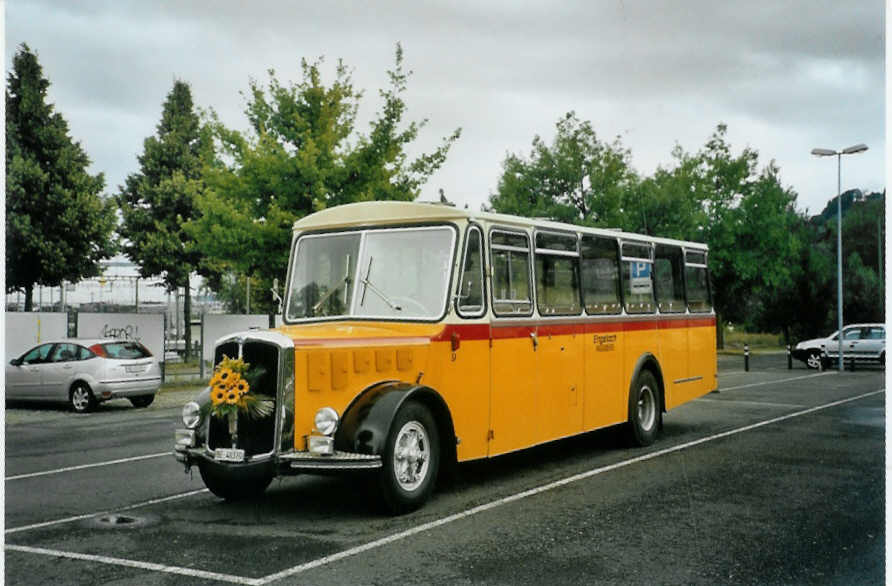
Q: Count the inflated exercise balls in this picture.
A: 0